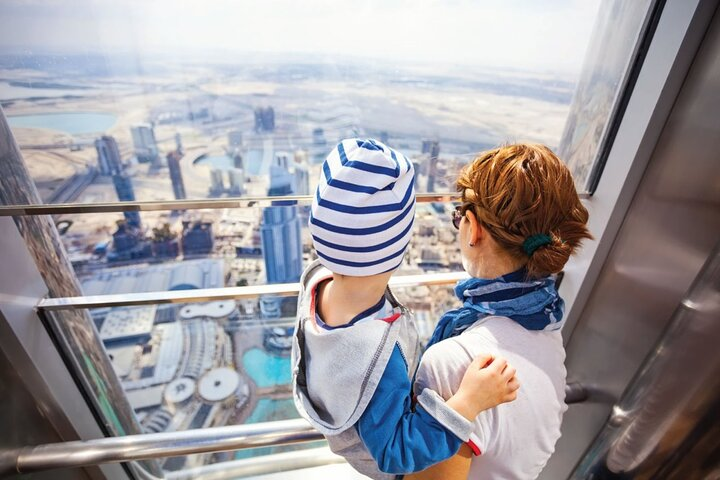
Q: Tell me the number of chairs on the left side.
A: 0